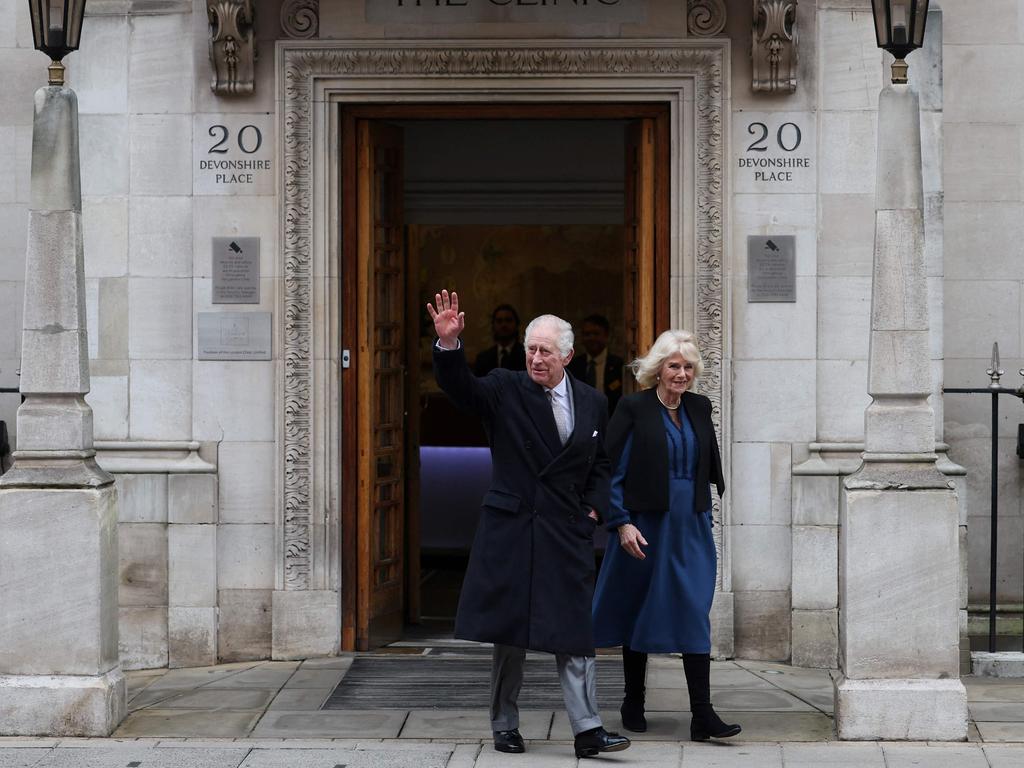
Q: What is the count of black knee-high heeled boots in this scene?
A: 2